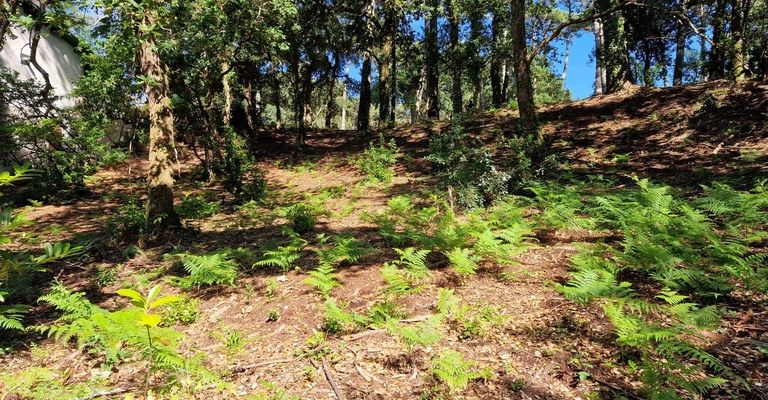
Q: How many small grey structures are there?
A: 1